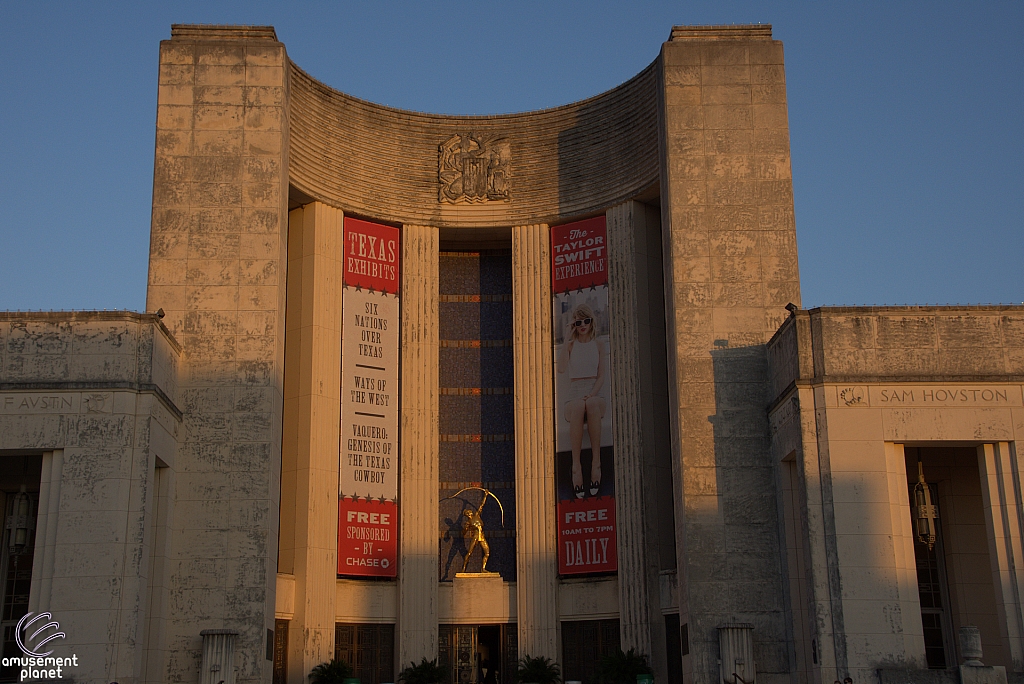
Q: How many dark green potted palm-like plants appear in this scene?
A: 4